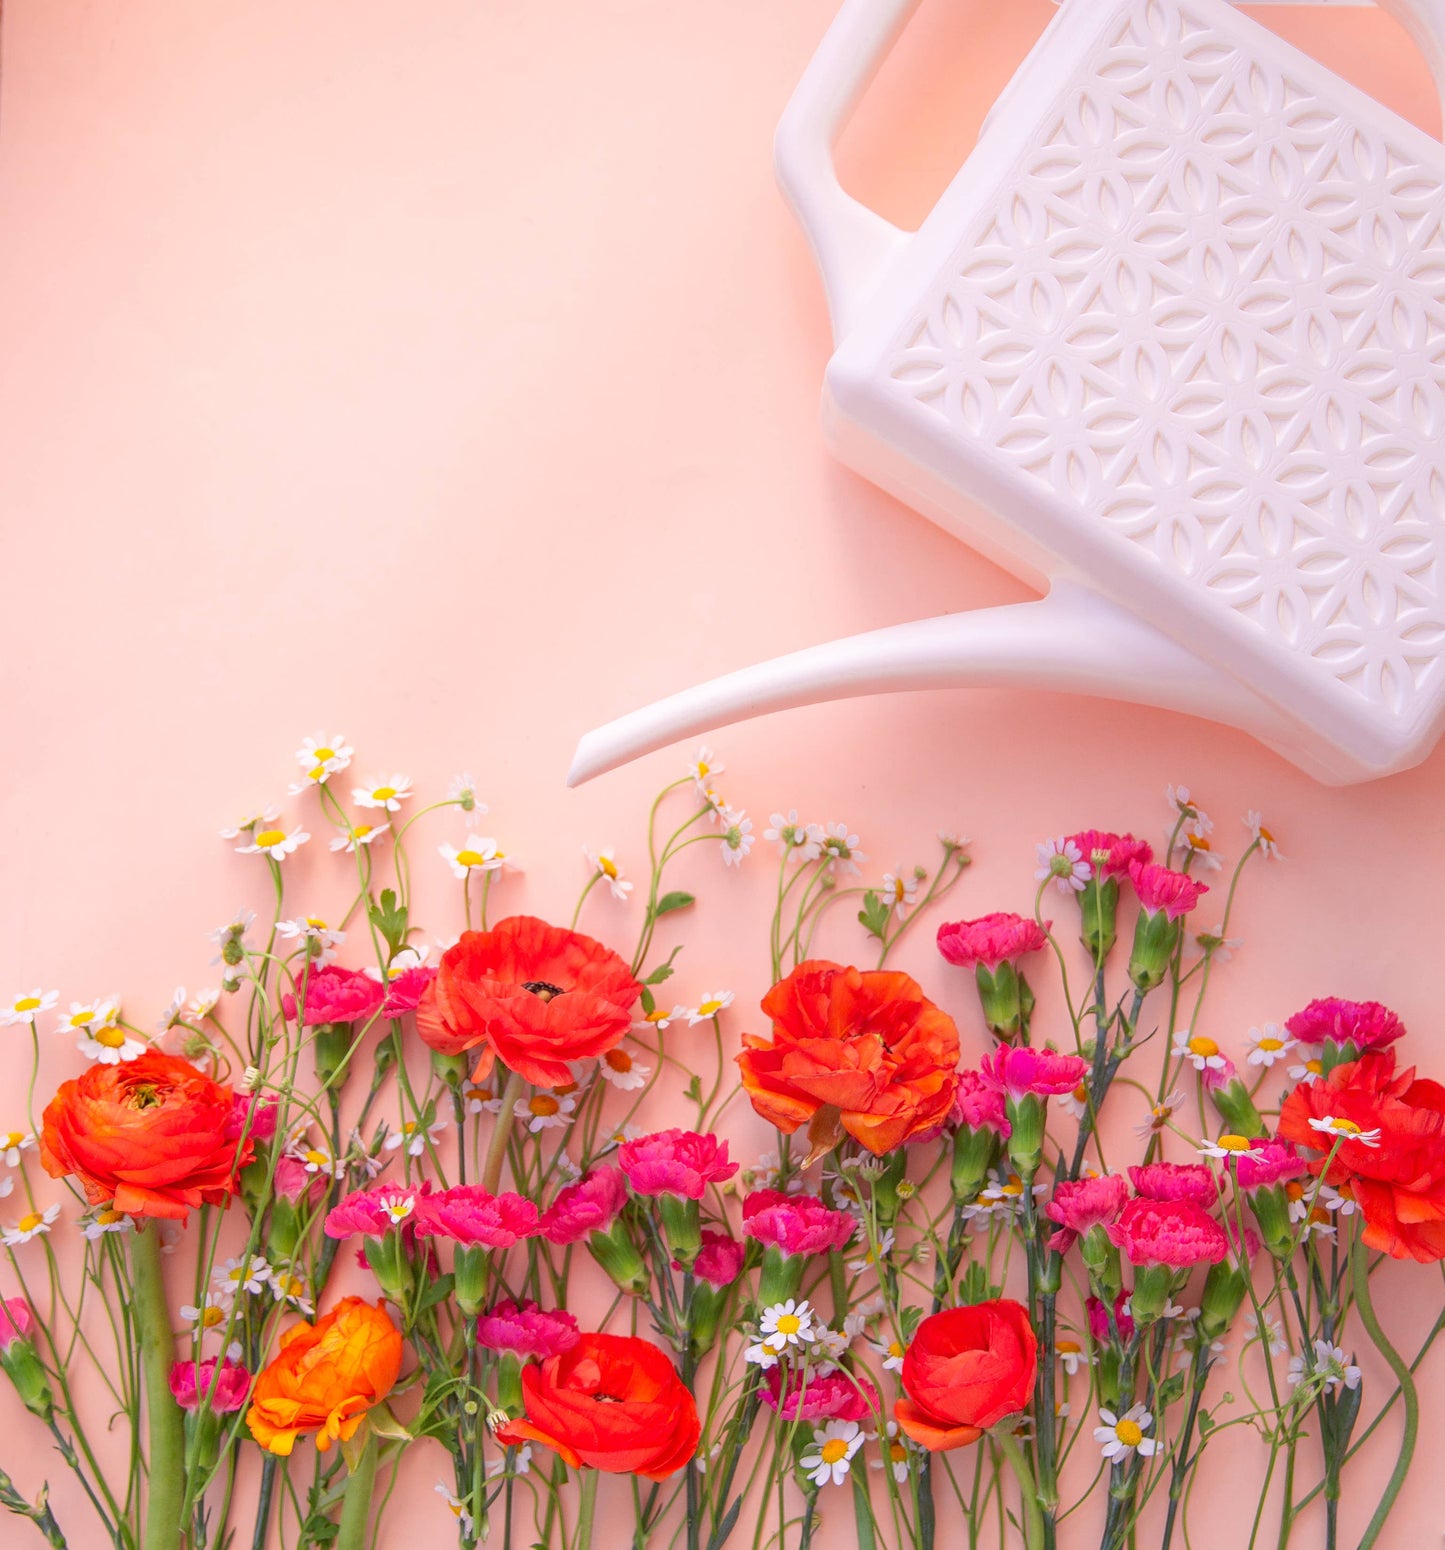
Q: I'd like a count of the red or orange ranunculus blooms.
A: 7